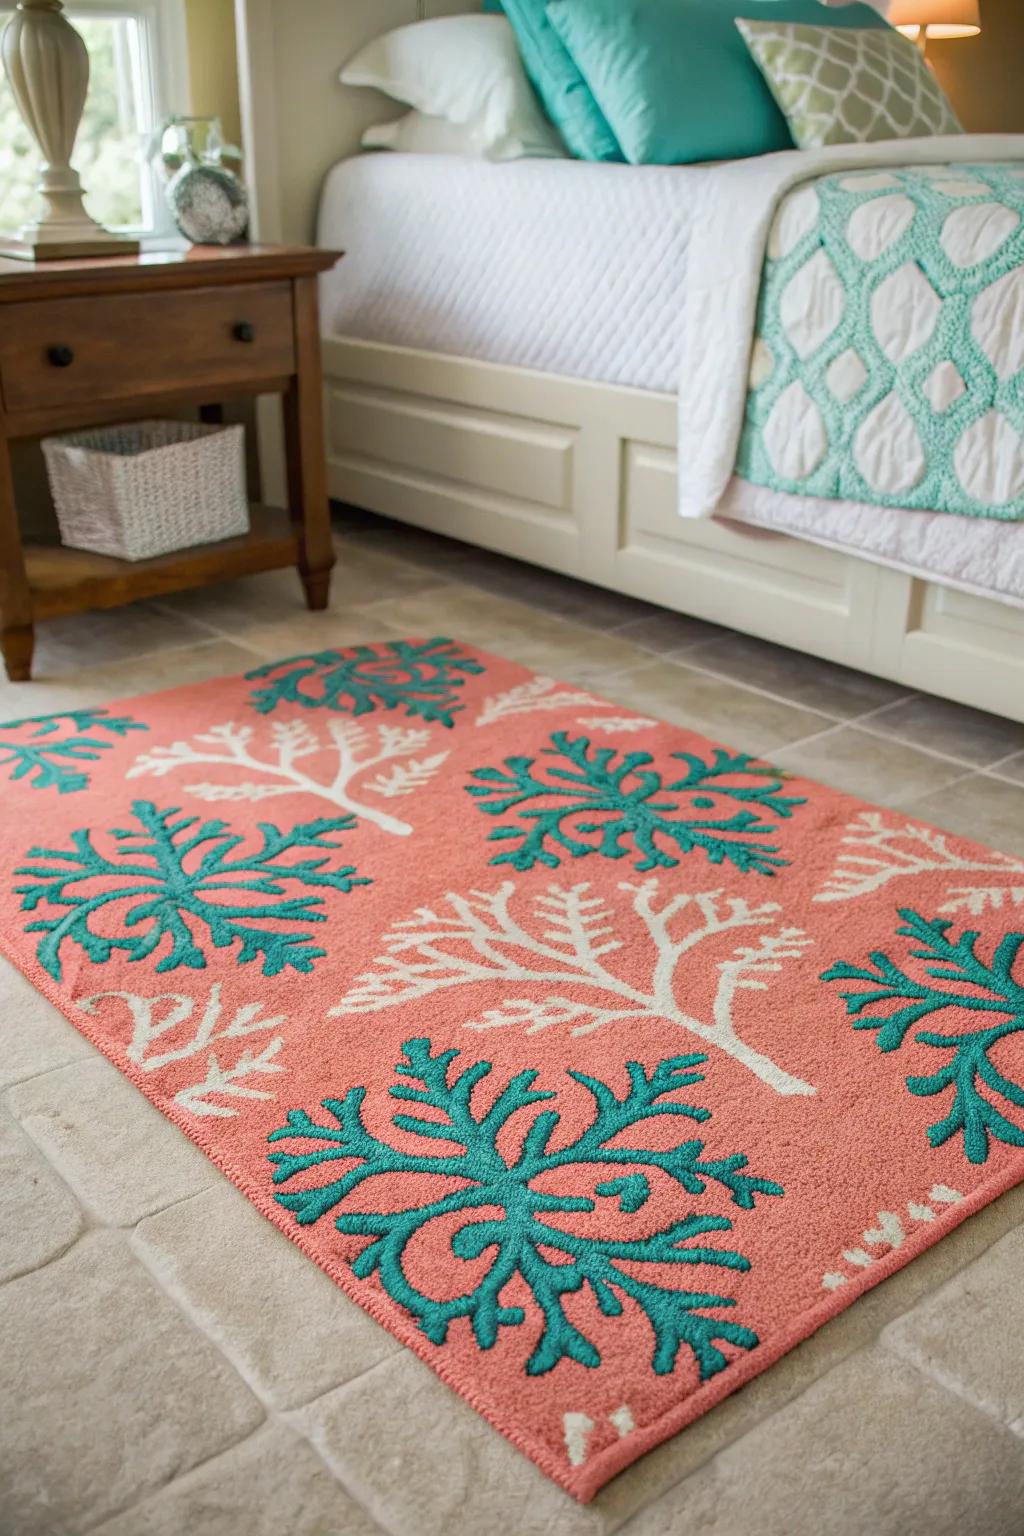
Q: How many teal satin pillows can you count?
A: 2